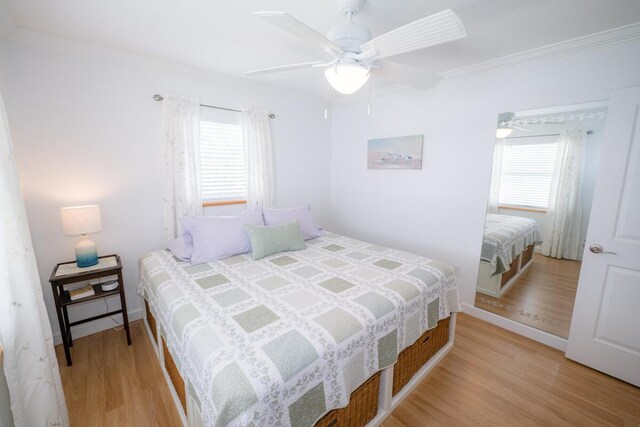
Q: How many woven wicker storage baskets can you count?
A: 4